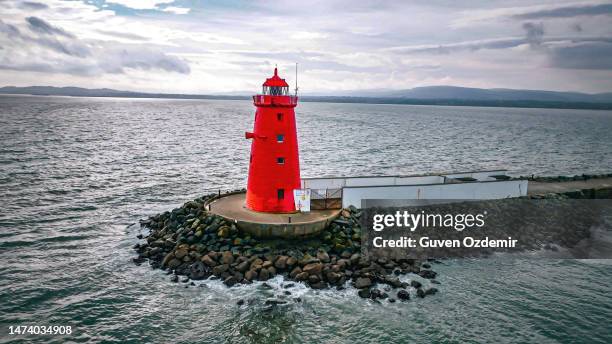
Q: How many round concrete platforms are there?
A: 1